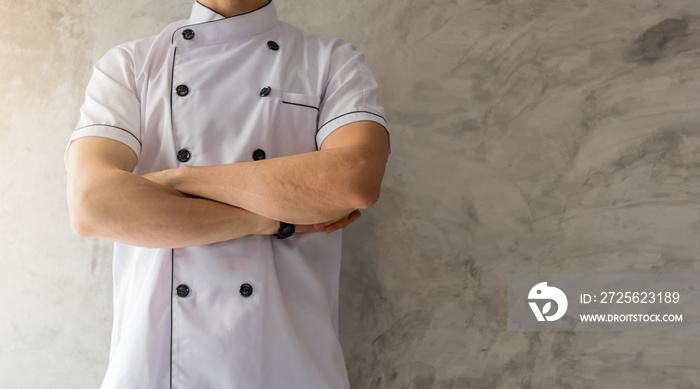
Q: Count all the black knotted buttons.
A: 8